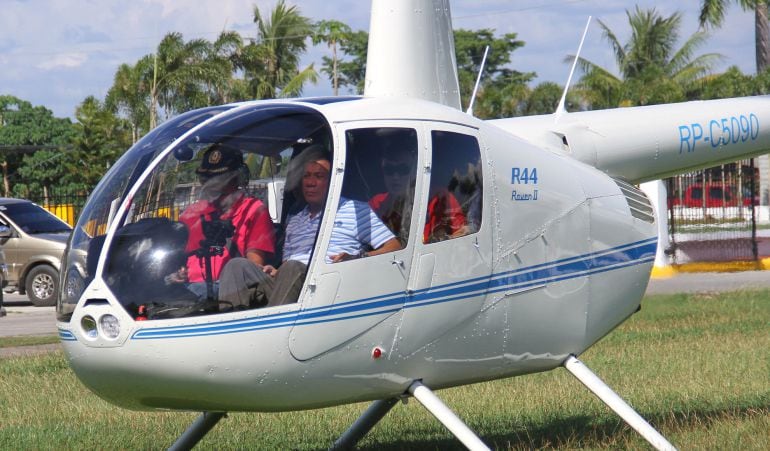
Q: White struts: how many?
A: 2